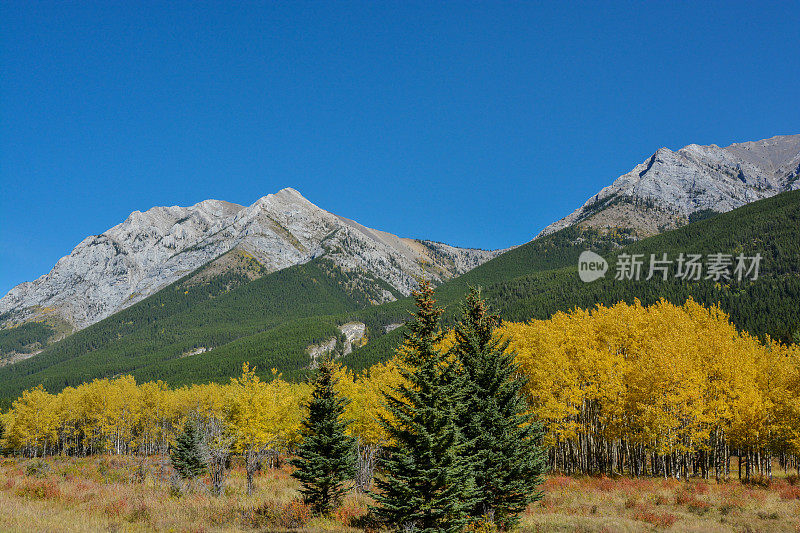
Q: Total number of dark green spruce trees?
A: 4